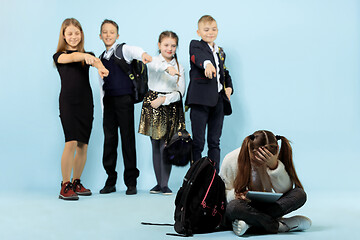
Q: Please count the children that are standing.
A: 4